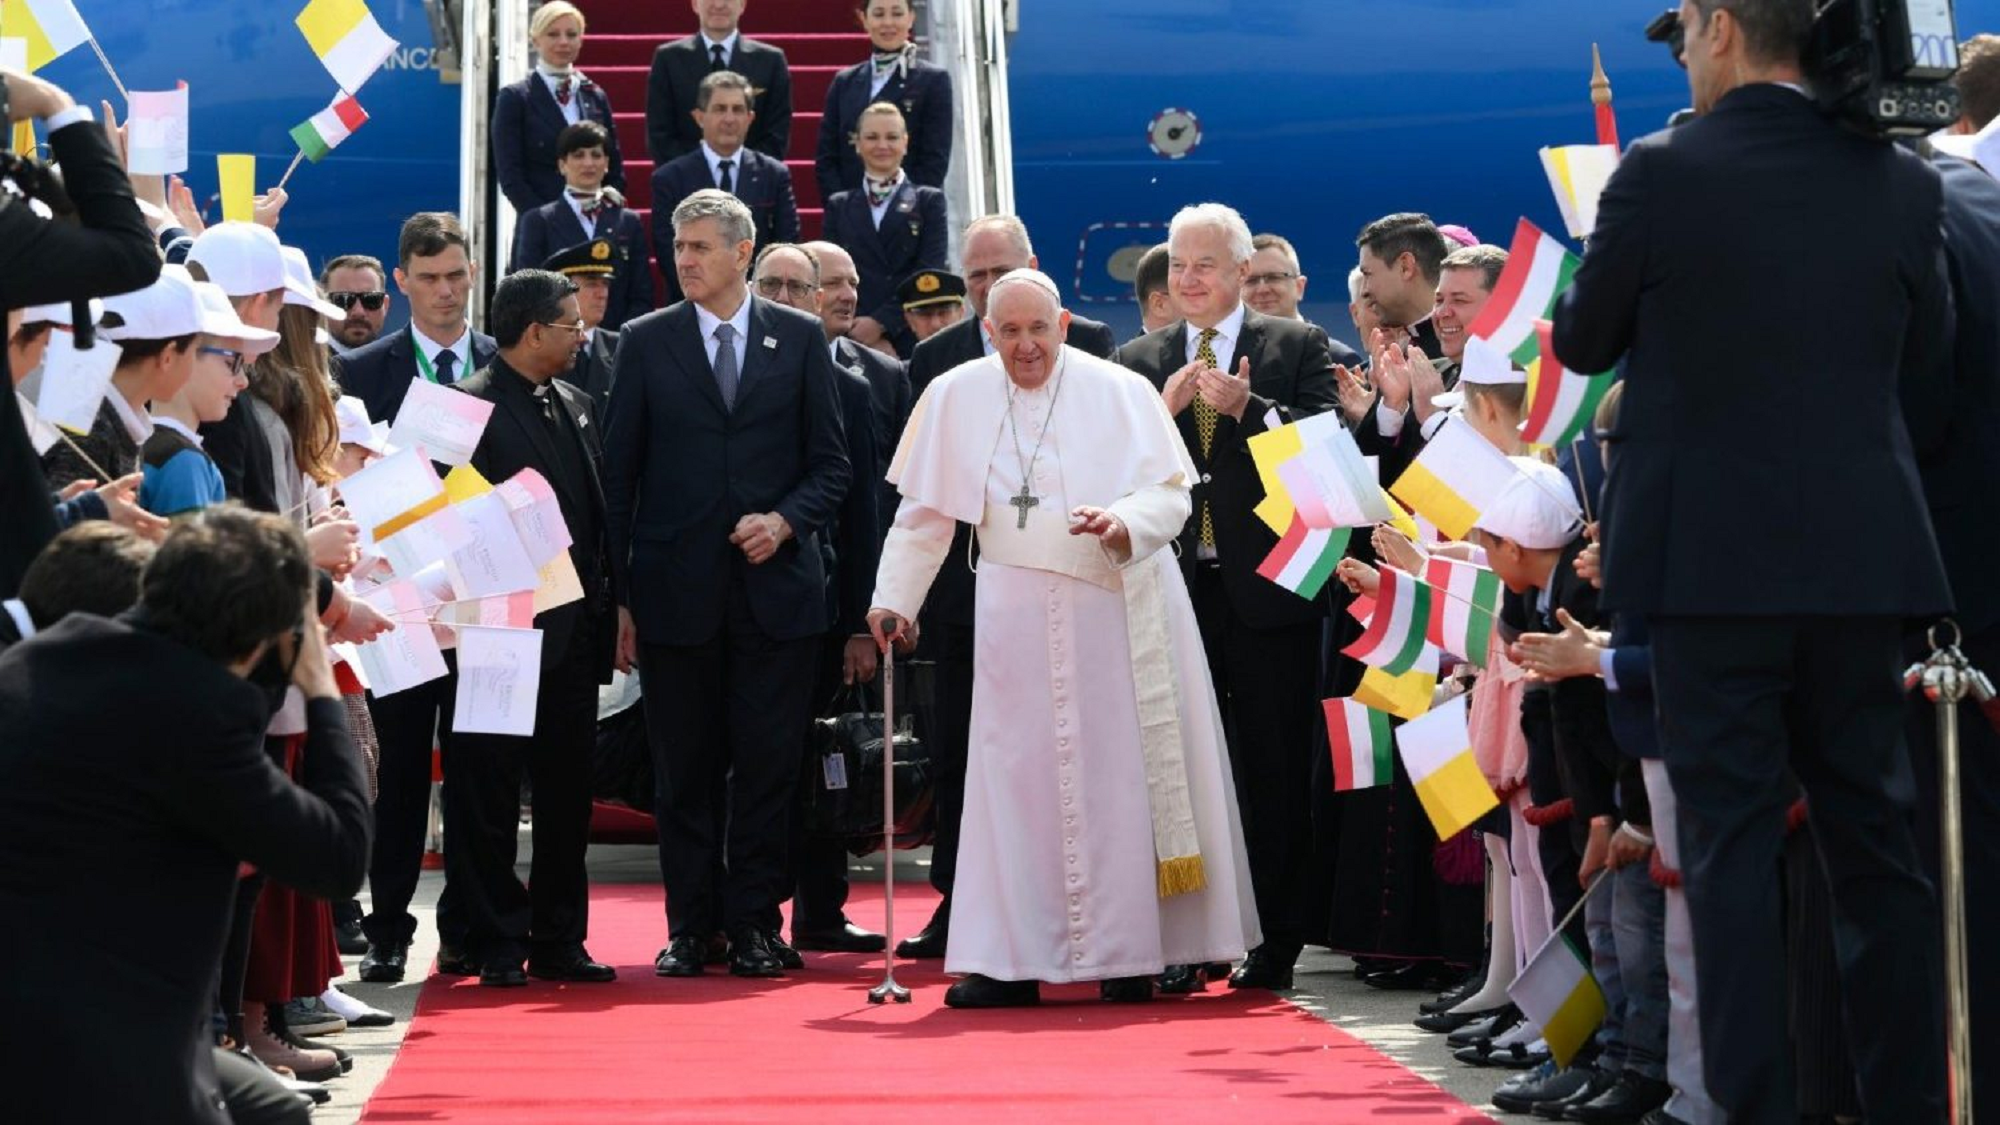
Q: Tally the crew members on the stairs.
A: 6